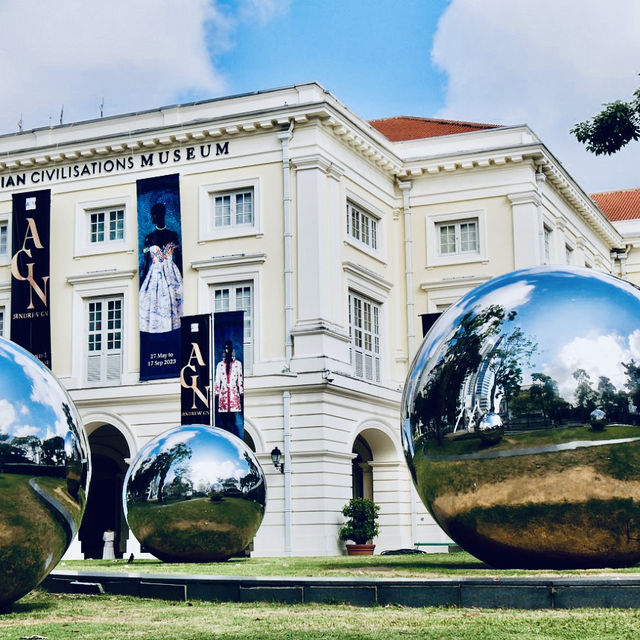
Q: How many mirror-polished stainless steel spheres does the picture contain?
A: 3